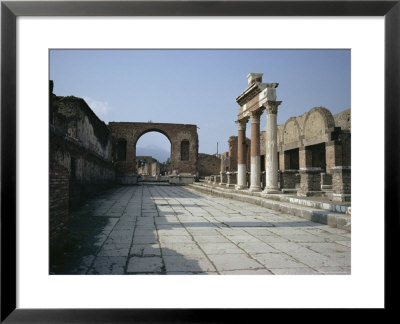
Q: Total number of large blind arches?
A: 2